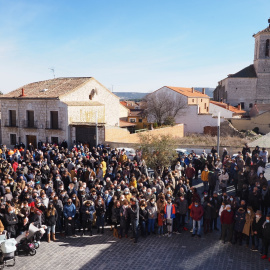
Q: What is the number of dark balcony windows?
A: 3